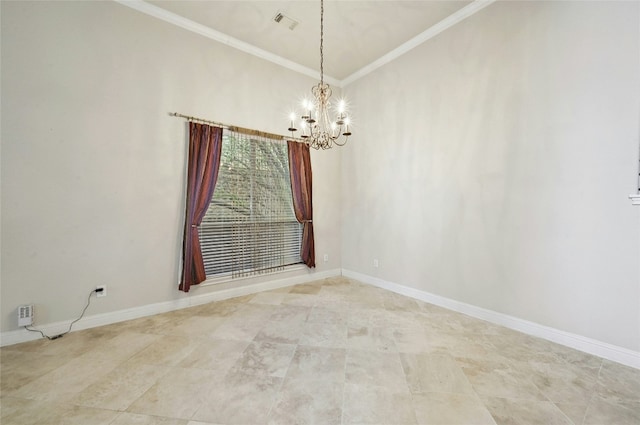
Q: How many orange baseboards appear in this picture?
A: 0